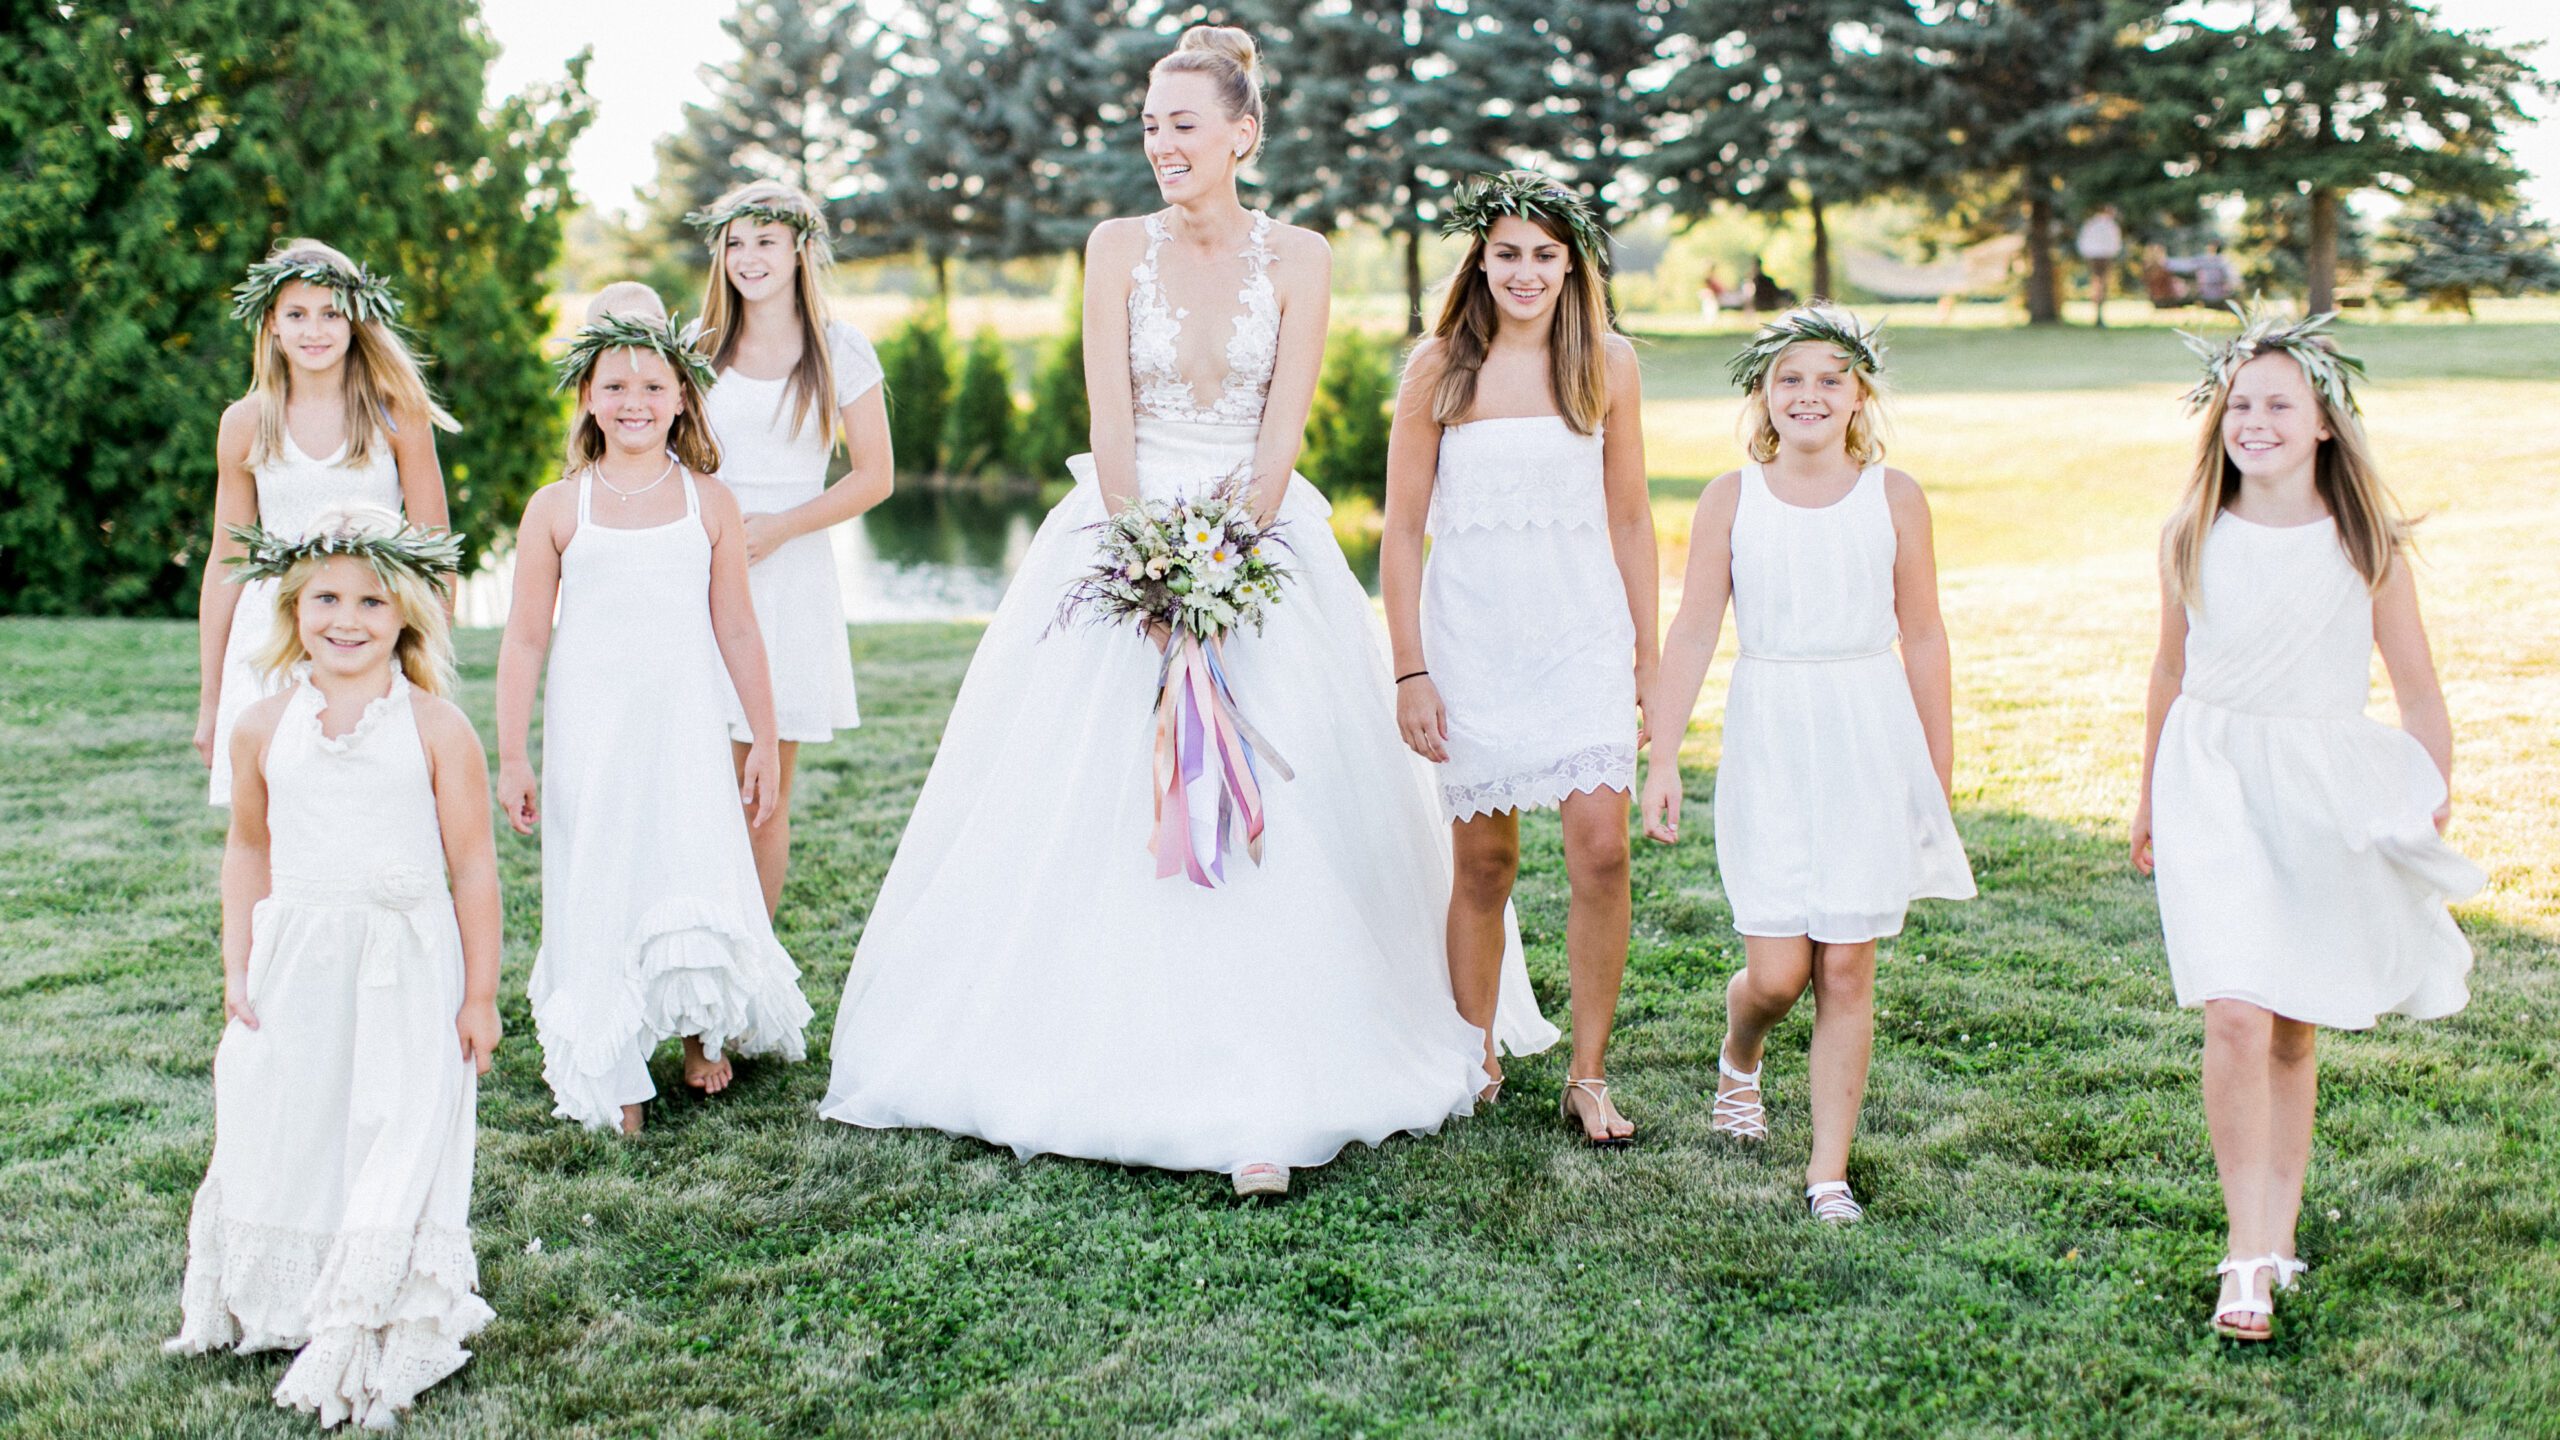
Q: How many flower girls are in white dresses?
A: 7